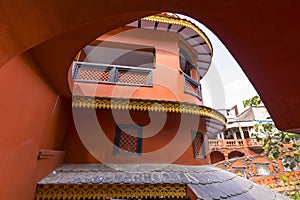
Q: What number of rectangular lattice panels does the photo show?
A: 5